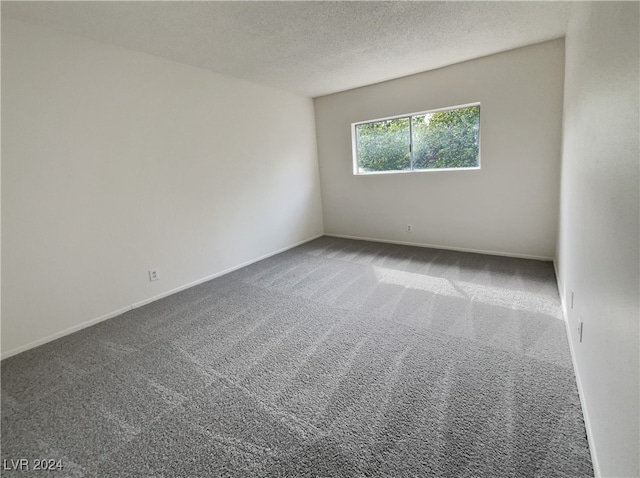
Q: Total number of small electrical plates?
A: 4